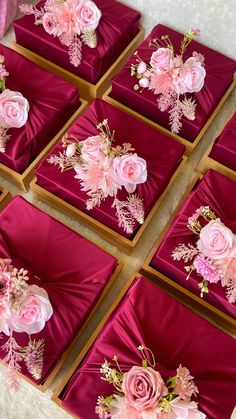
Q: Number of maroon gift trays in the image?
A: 8